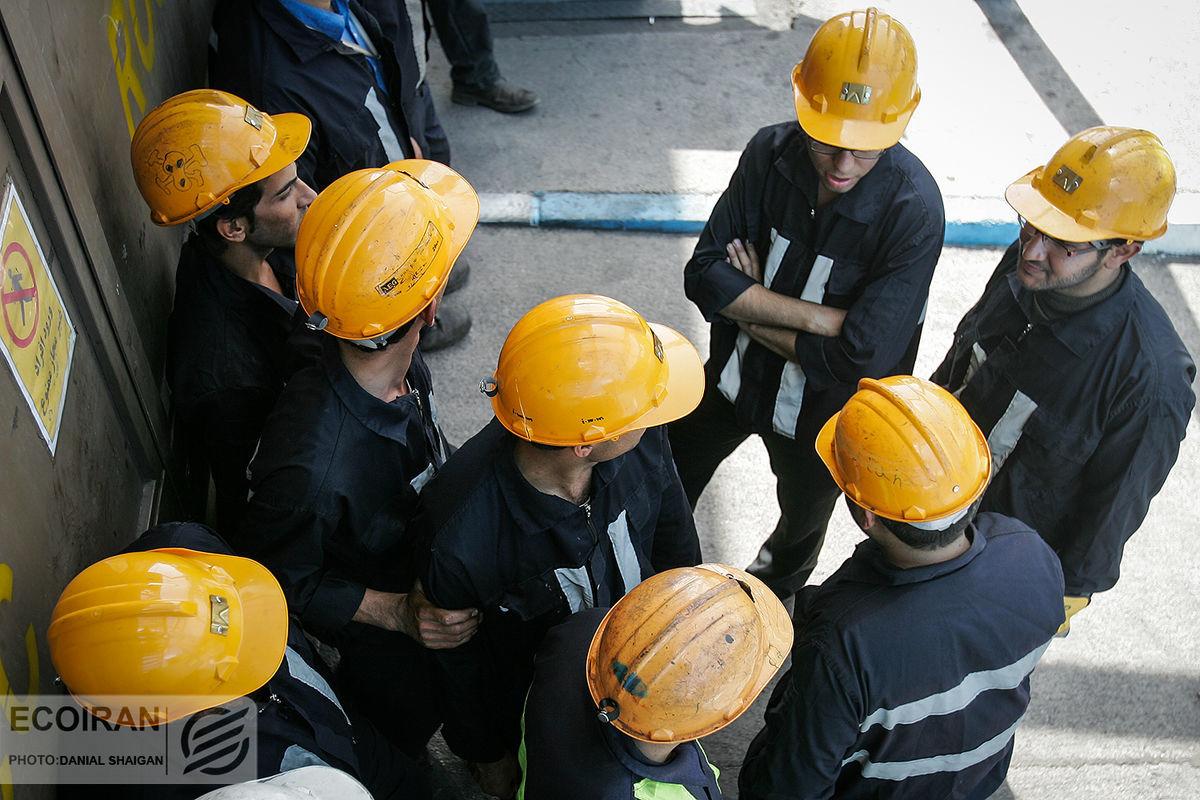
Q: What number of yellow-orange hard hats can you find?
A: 8